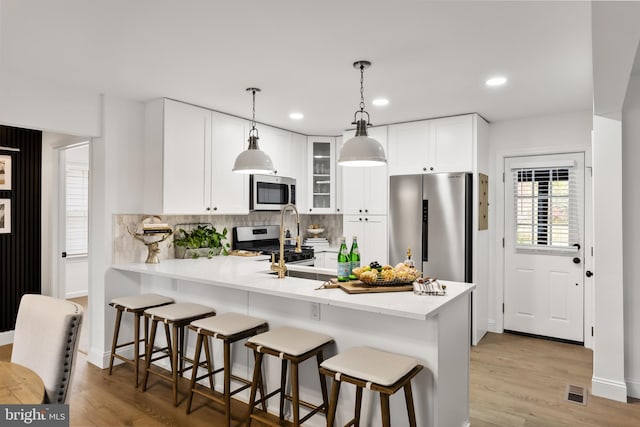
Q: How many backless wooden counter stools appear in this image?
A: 5